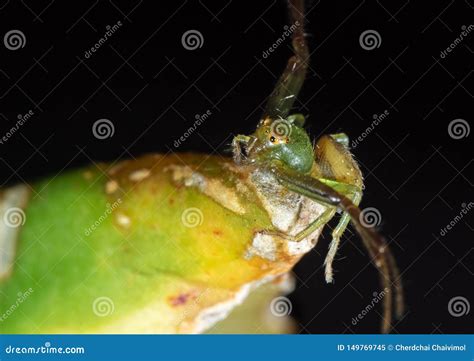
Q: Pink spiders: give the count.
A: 0